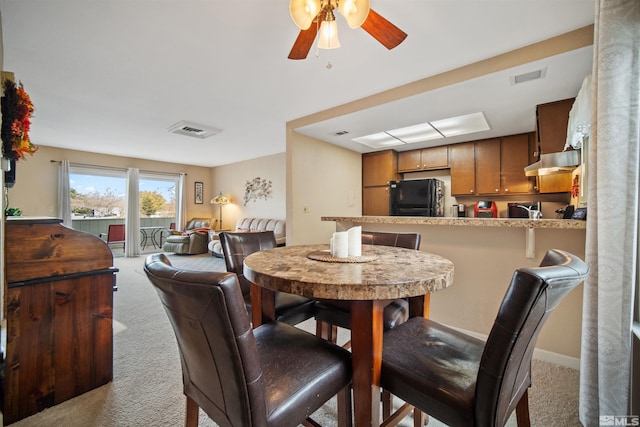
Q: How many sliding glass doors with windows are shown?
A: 2